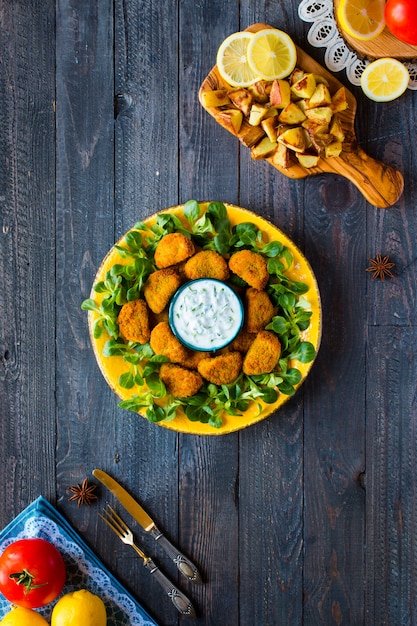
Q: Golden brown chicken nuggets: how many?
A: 10